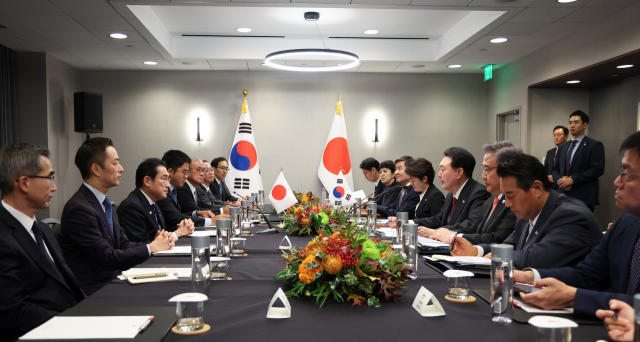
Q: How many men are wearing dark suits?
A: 15